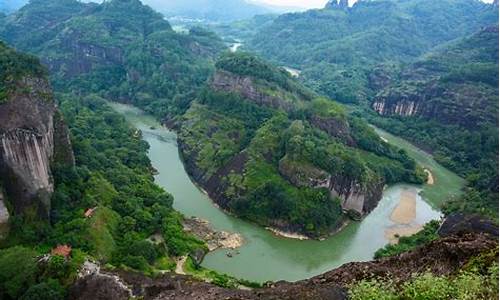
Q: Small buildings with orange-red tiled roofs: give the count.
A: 2